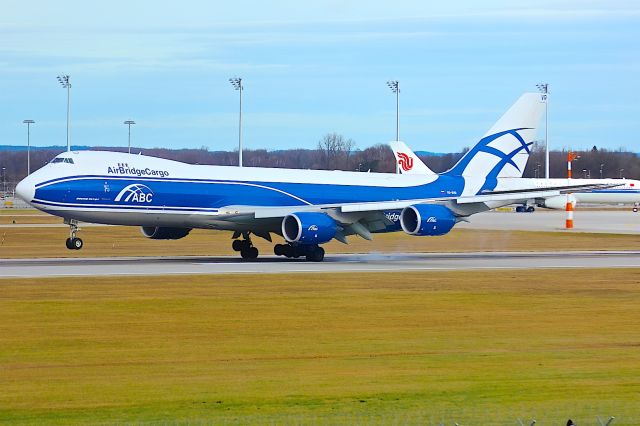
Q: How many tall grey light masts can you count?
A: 6